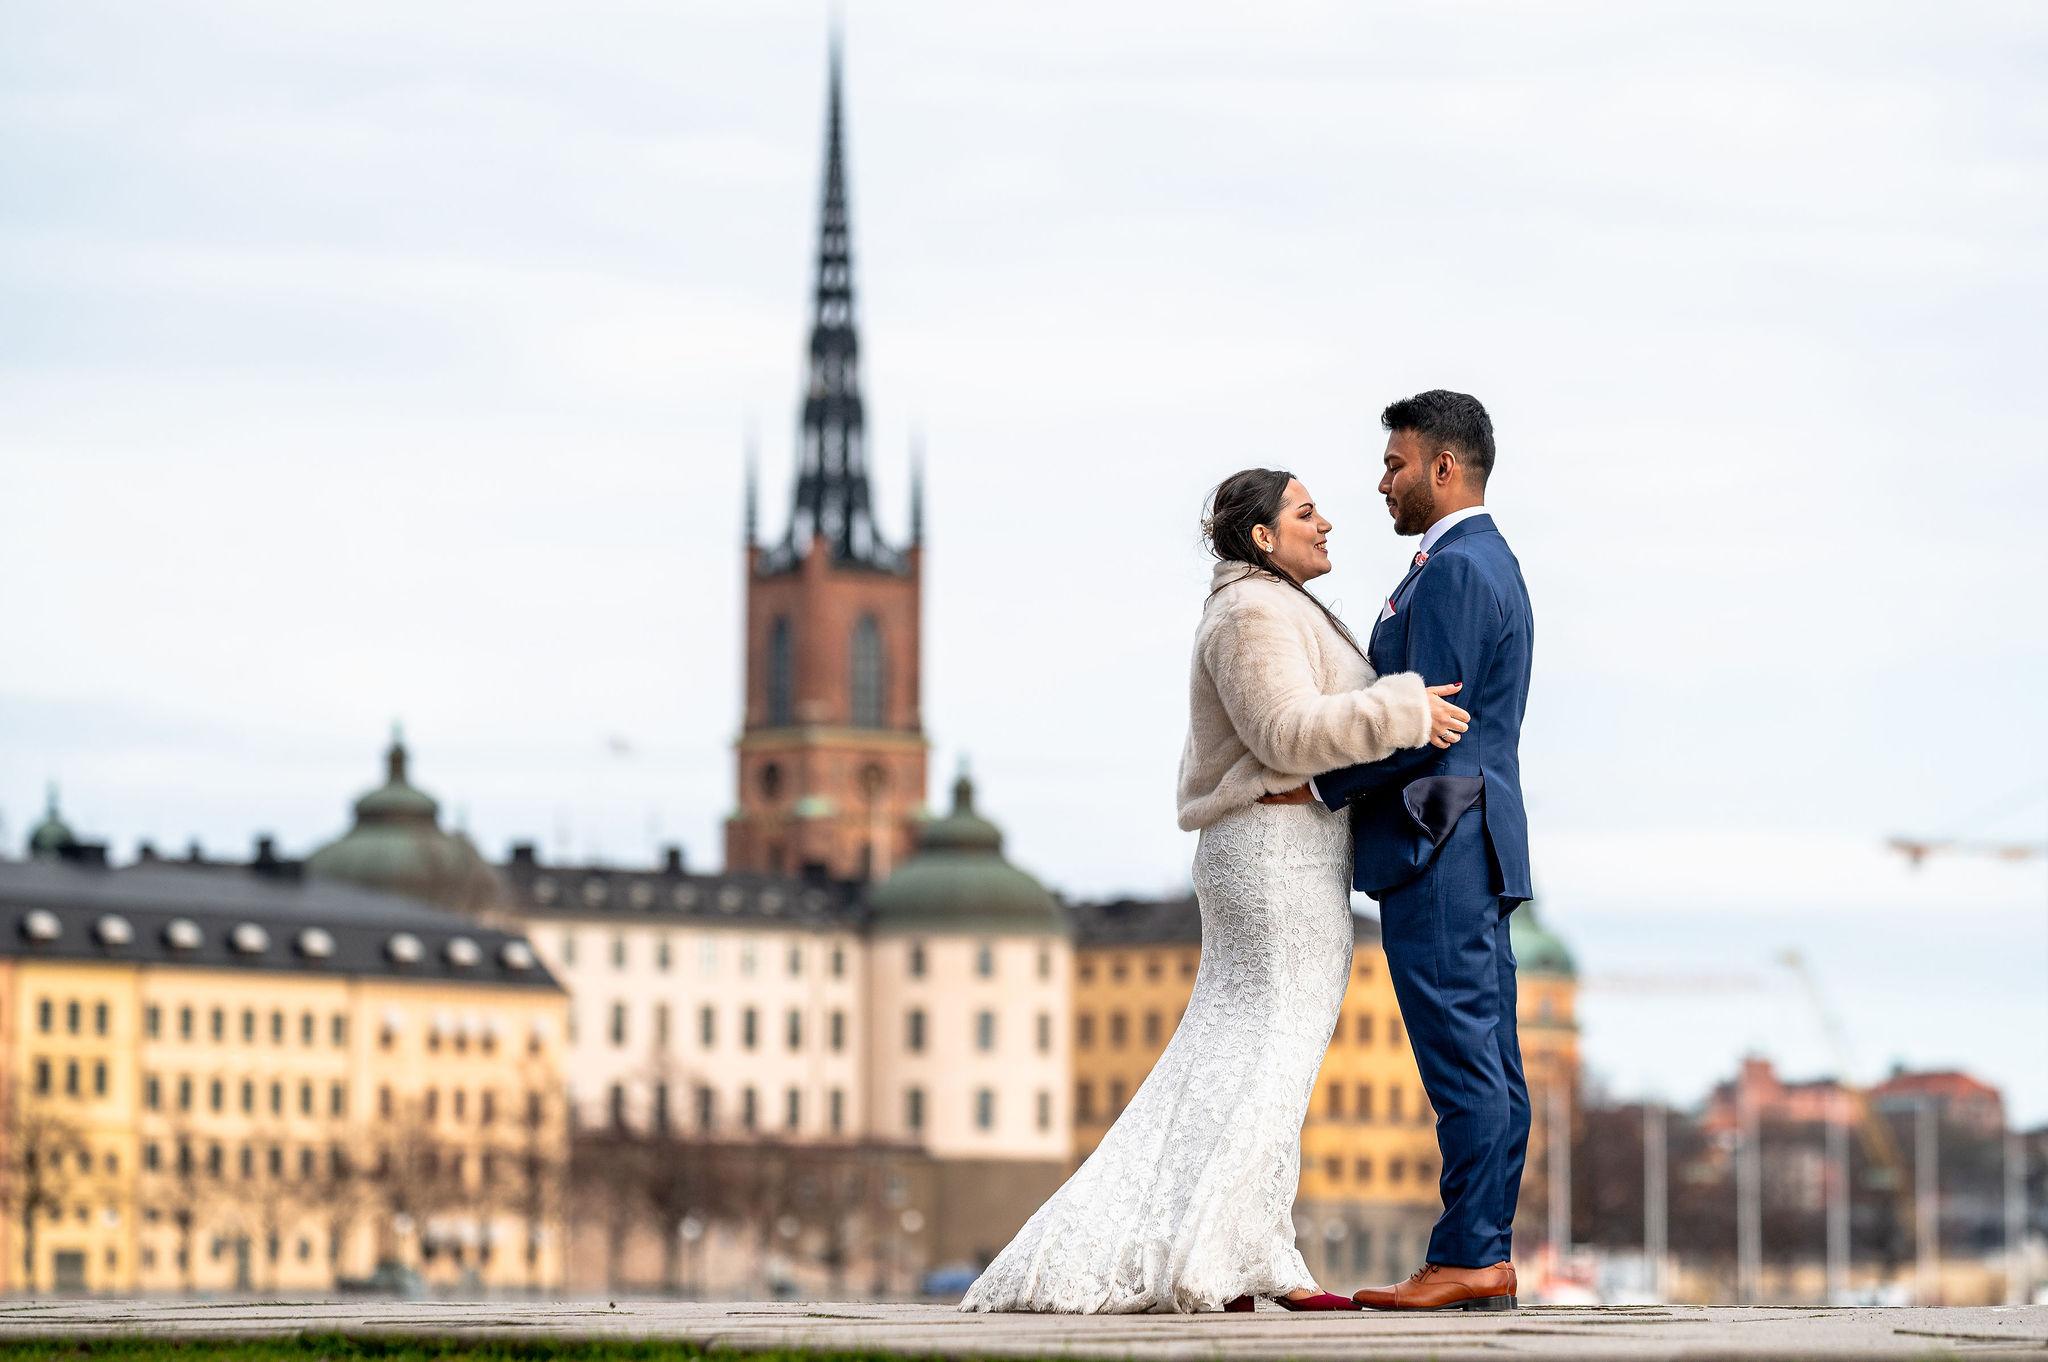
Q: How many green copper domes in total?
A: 4